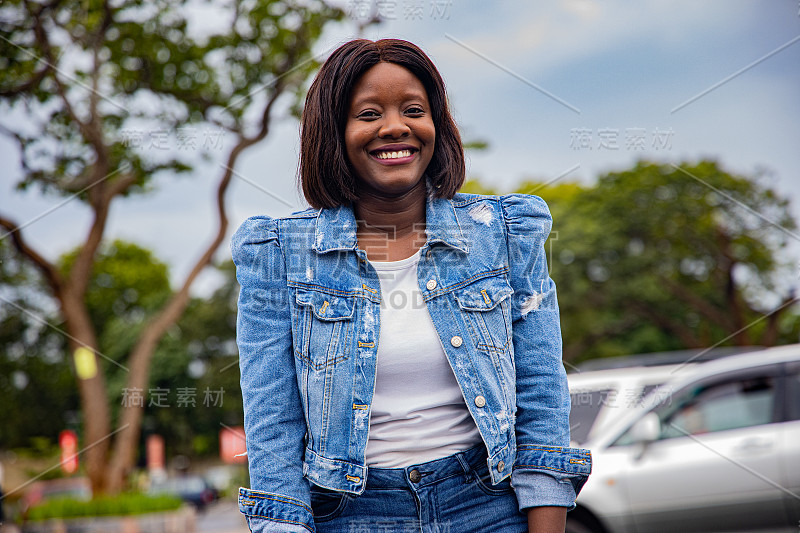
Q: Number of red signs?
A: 3